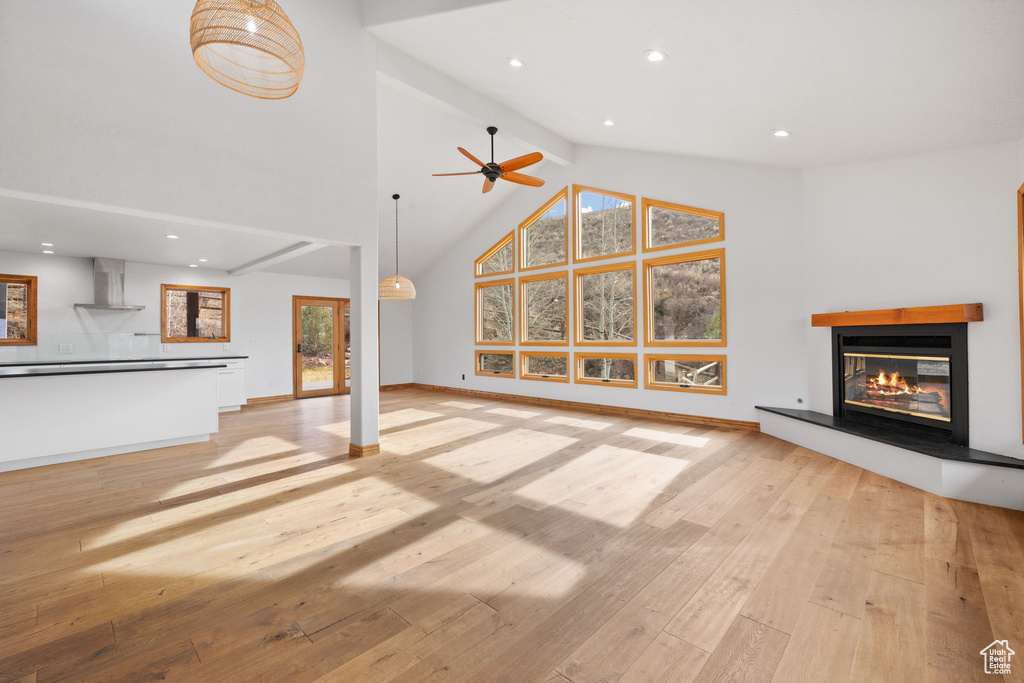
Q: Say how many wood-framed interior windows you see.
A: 14